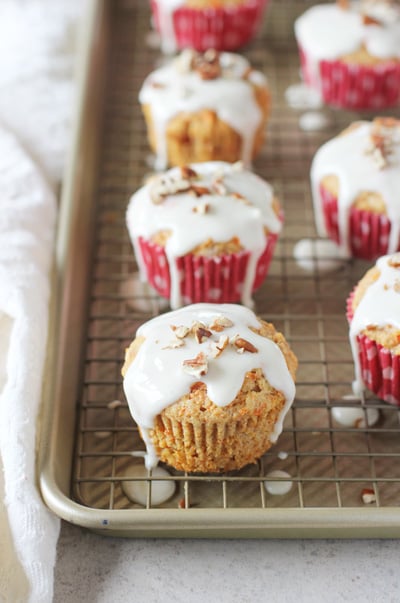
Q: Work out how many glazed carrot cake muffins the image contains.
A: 7